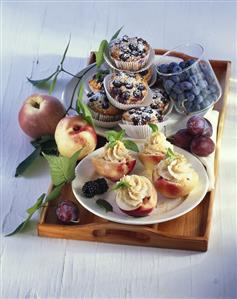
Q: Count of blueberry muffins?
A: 7